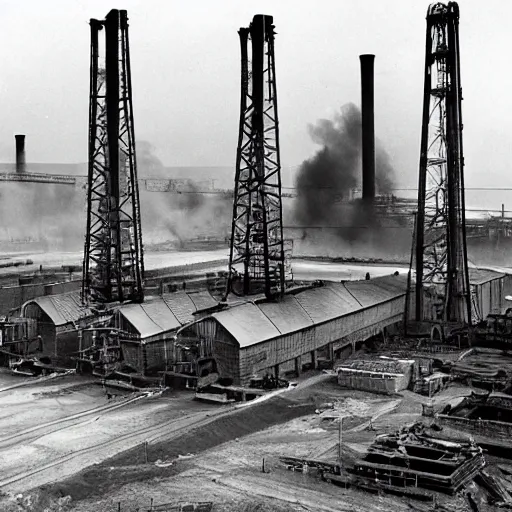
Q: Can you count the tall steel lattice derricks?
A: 3